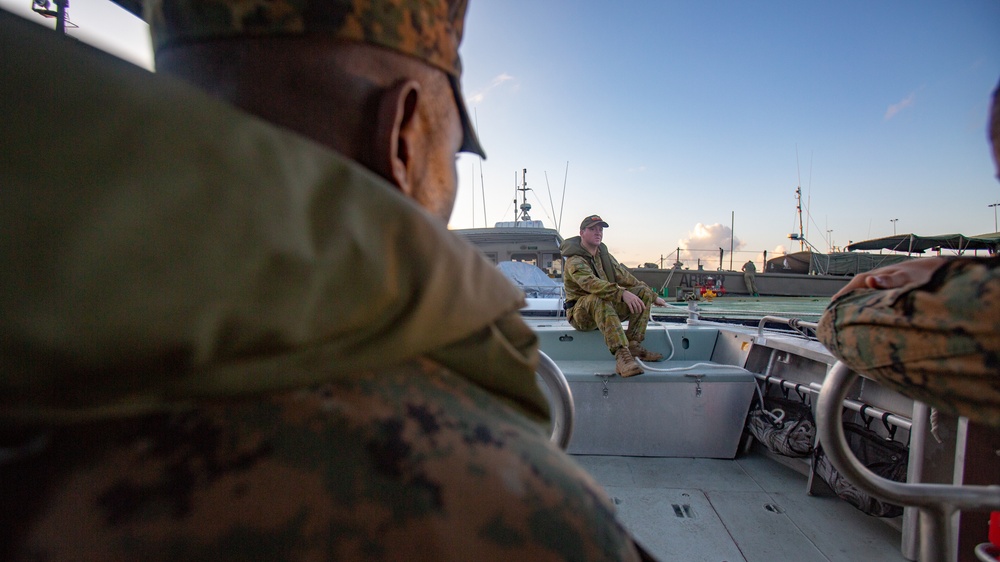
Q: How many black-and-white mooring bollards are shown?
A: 0